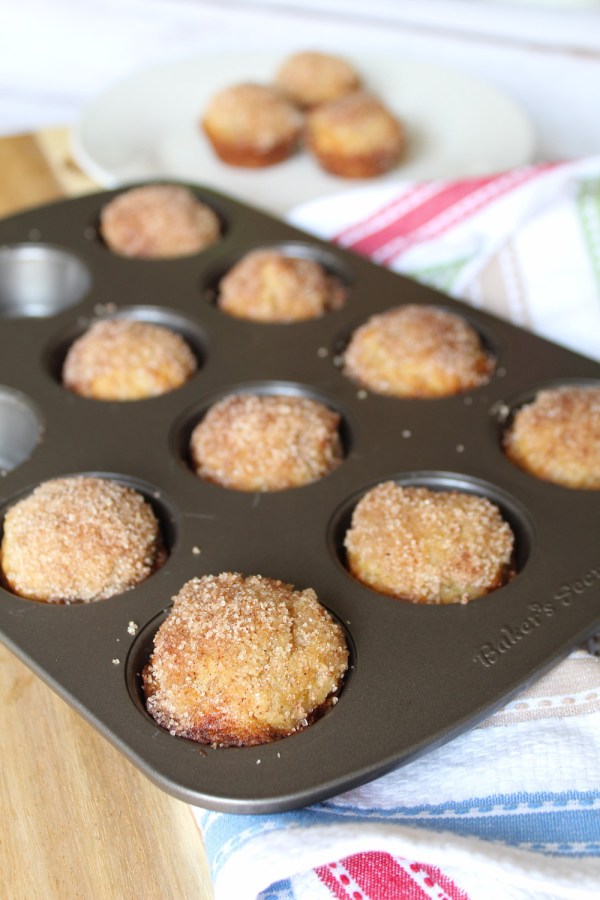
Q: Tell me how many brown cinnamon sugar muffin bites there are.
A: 12